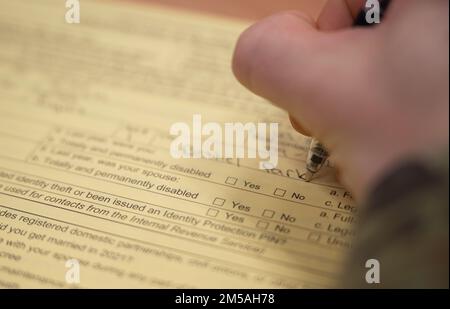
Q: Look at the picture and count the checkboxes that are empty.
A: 7